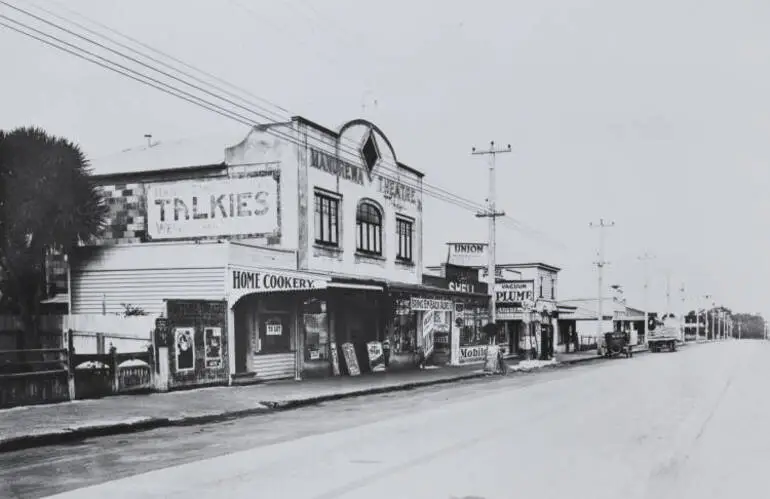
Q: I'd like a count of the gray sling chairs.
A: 0